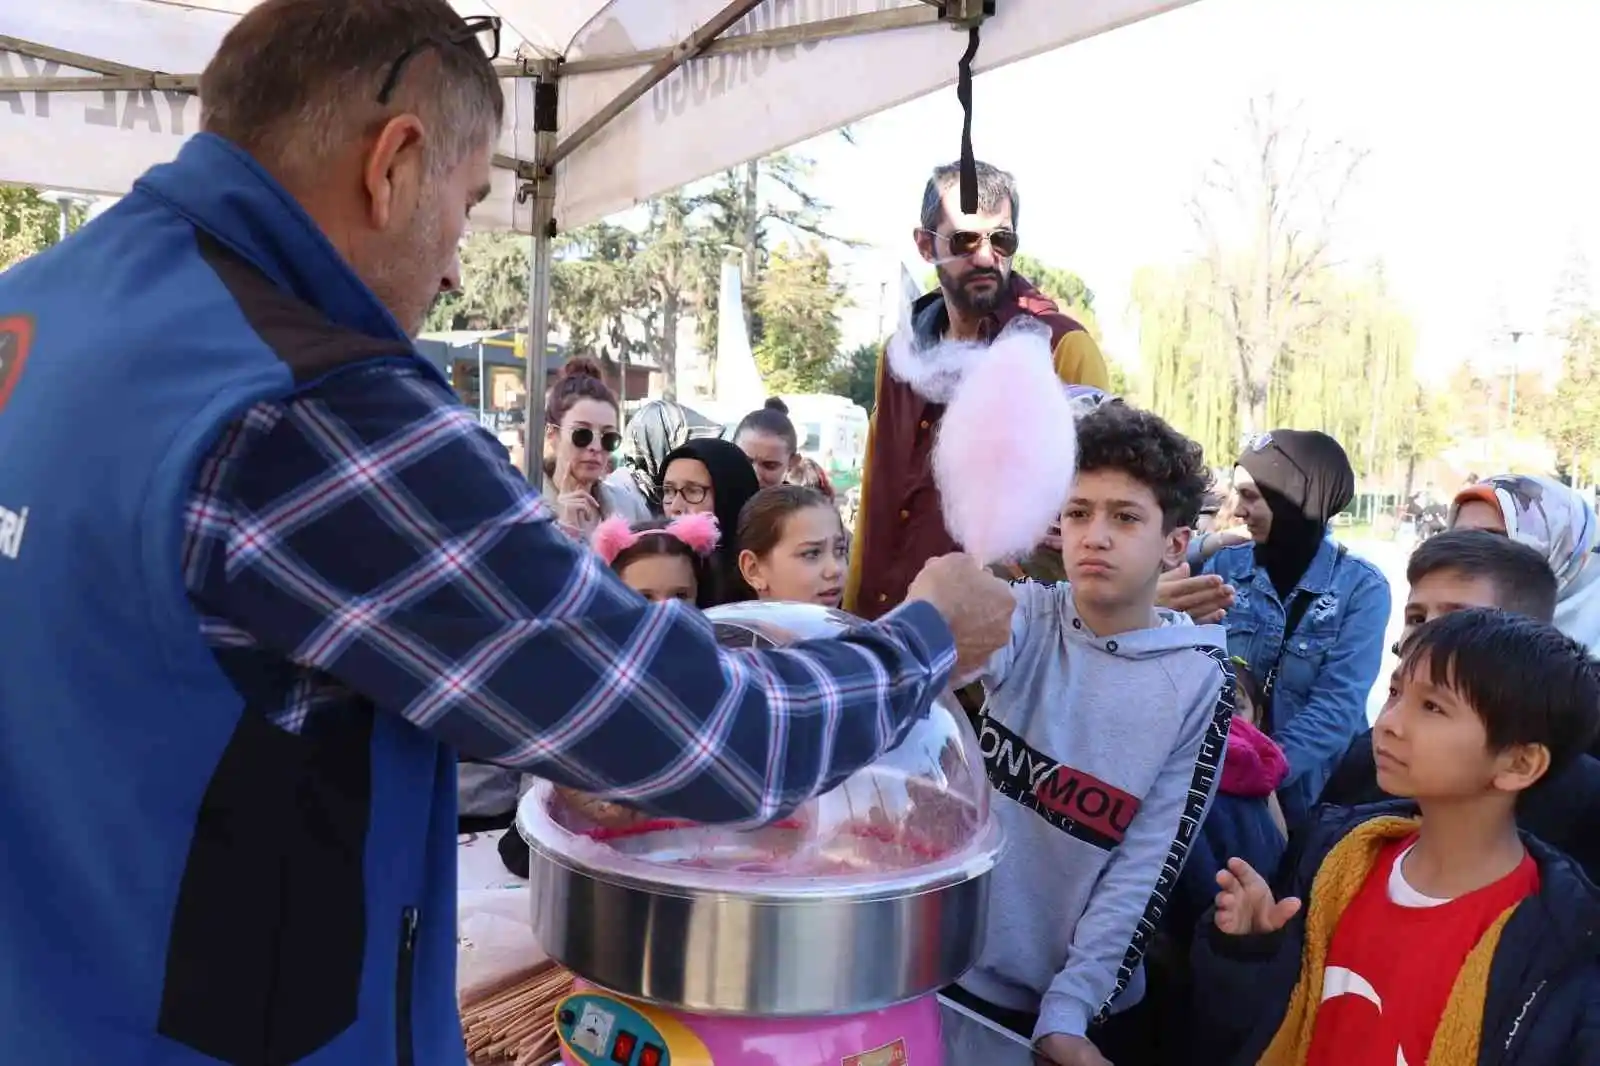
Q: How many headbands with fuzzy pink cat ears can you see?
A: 1